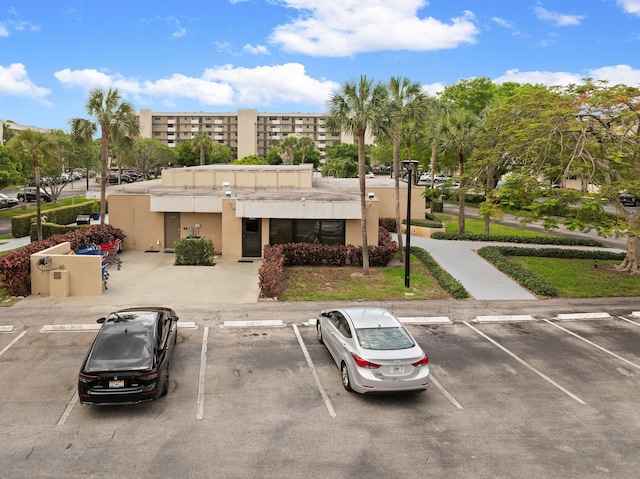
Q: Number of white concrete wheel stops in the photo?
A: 9